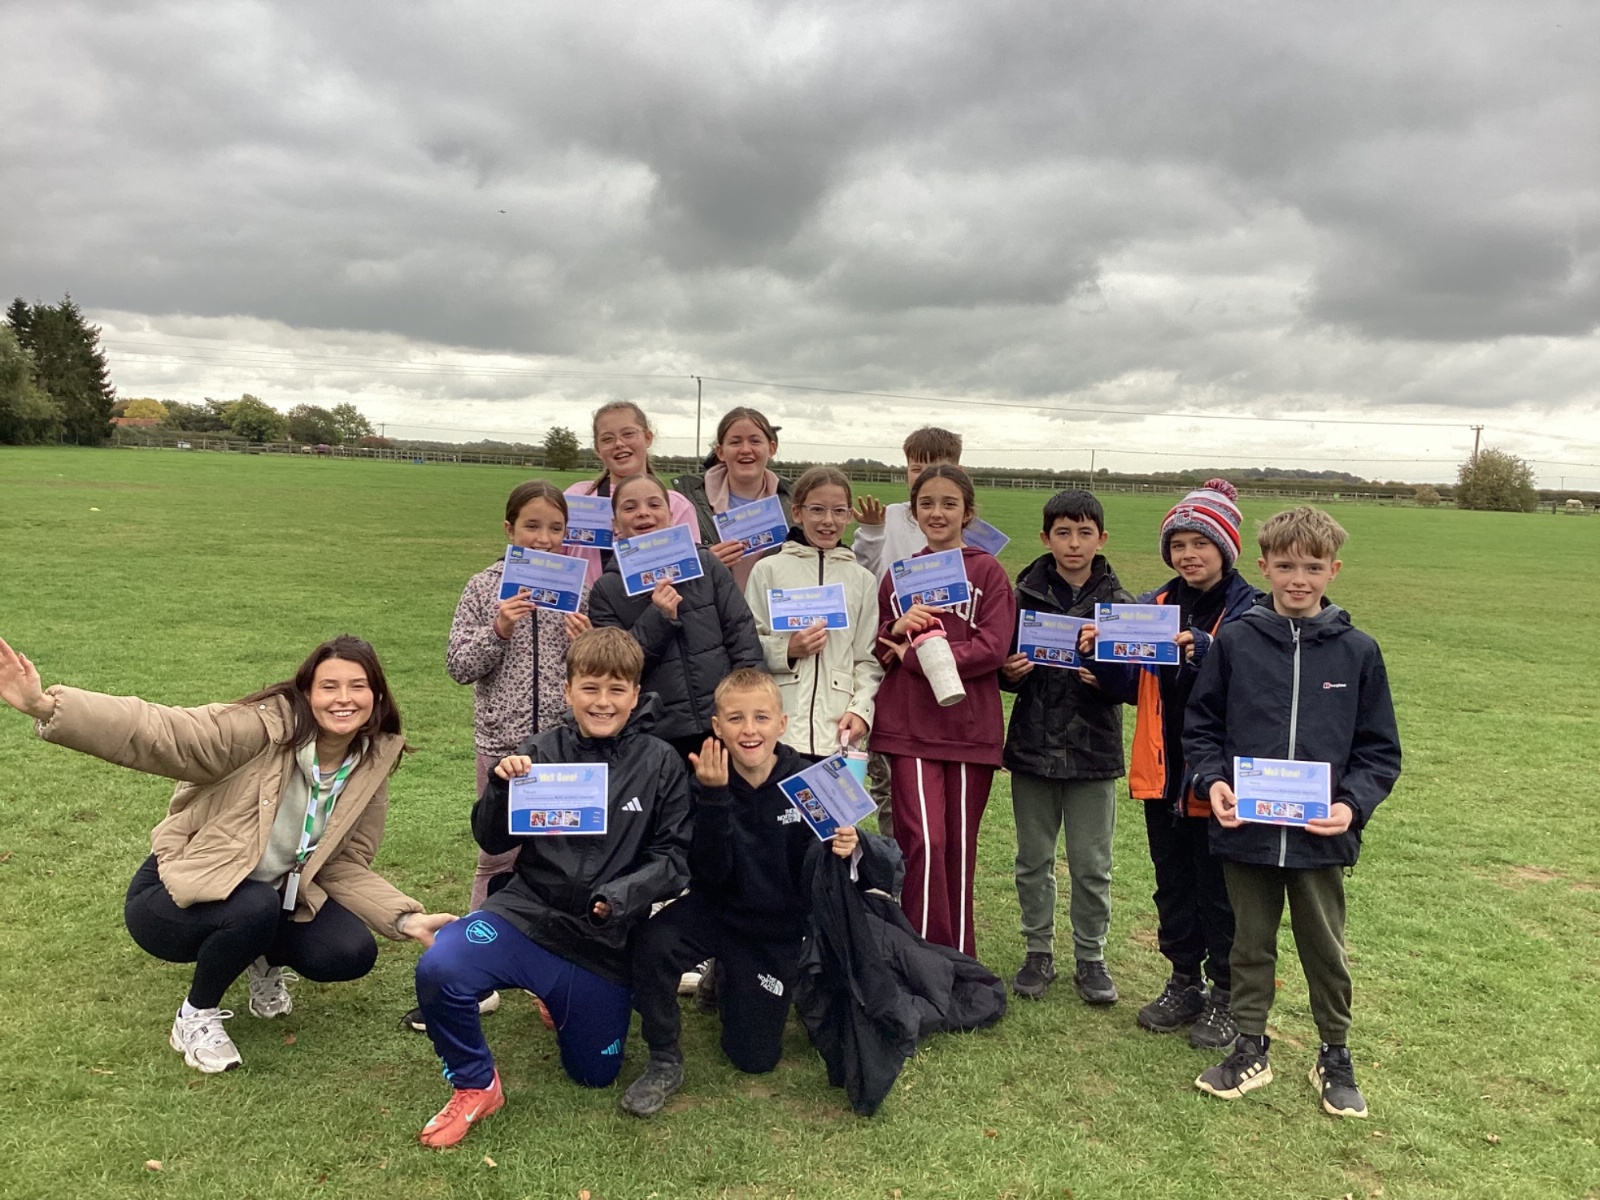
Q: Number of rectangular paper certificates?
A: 12